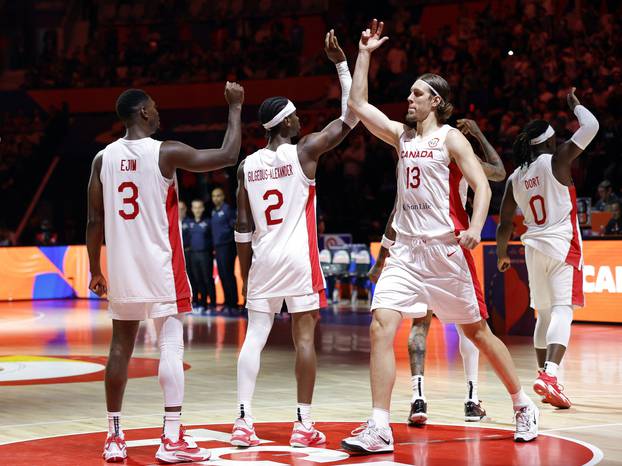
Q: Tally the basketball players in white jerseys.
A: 5